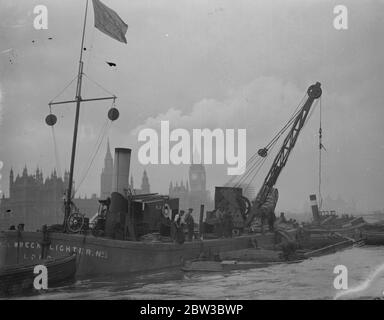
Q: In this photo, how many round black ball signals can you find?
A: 2